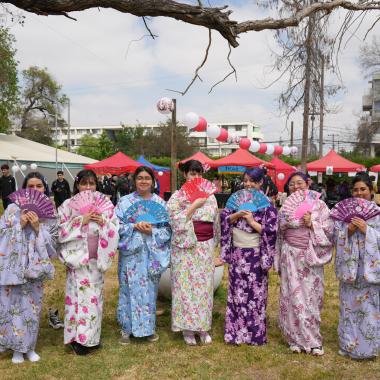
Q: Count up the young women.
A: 7